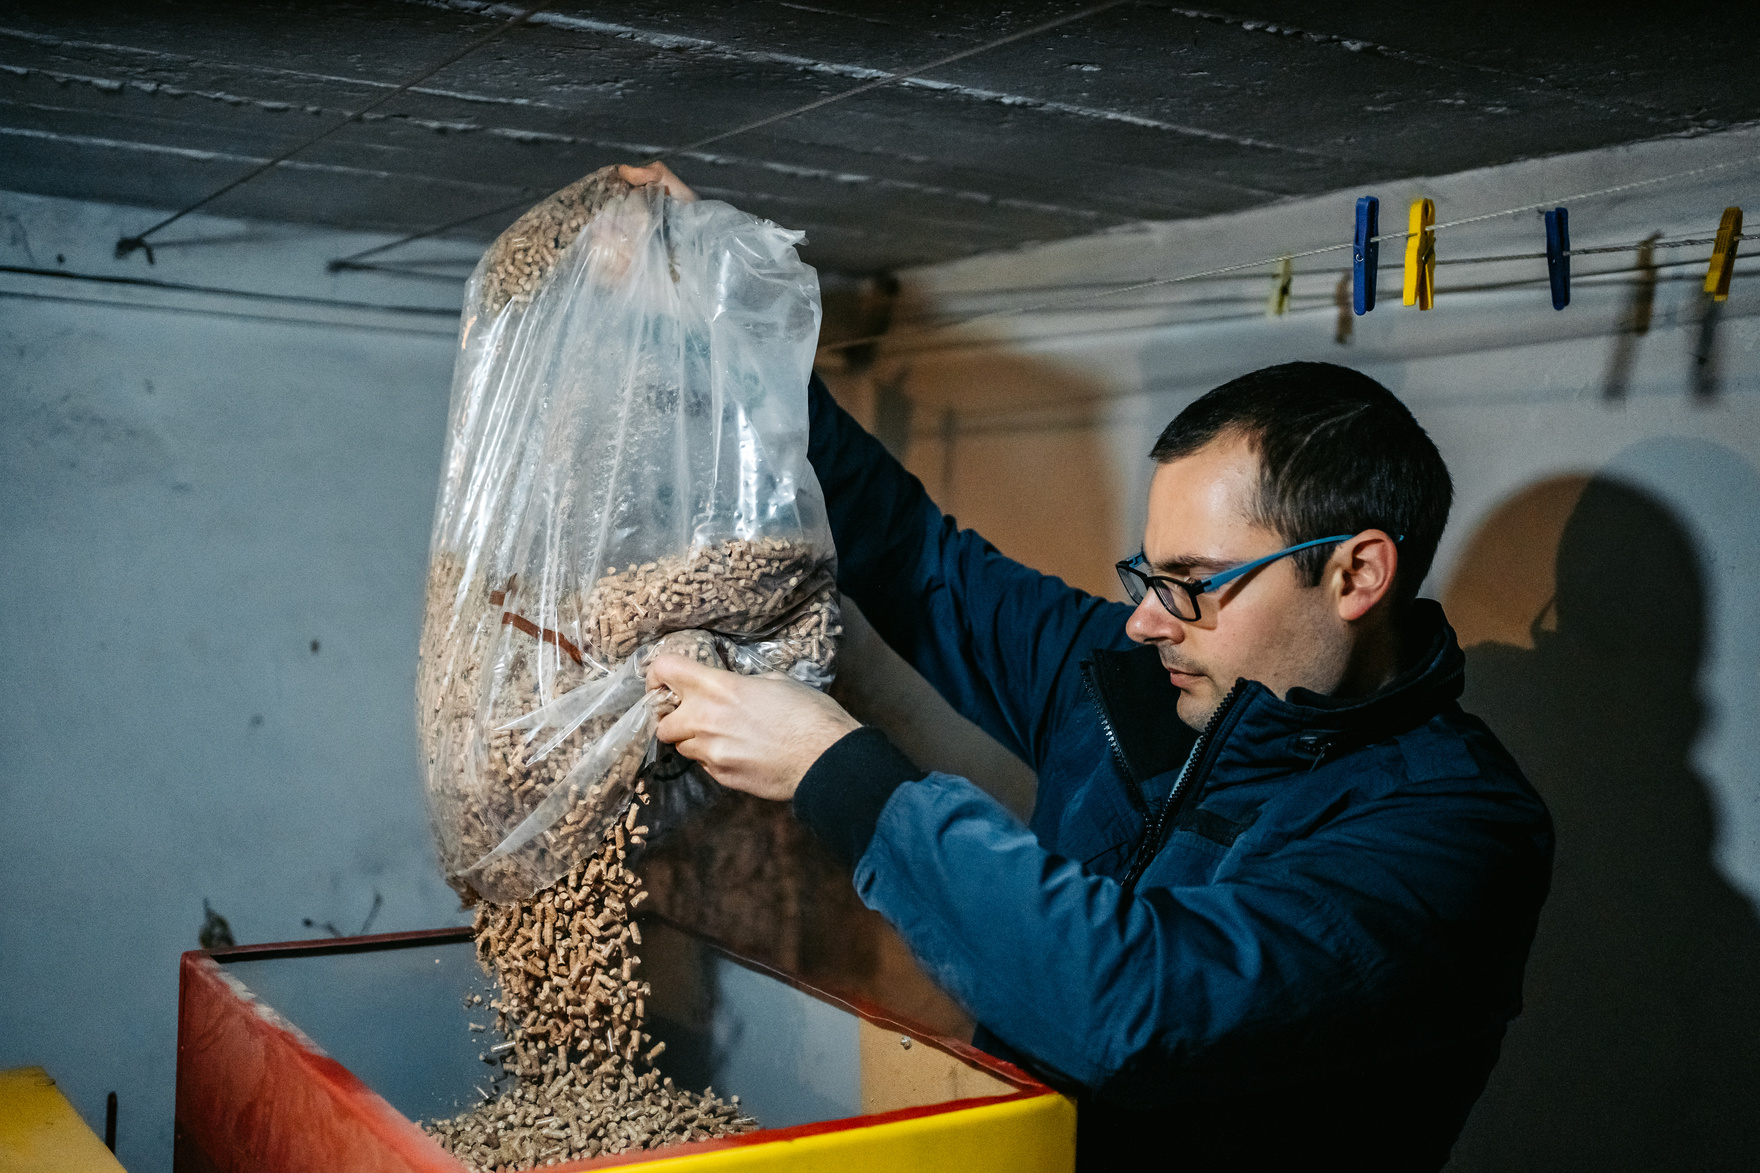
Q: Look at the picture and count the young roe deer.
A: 0